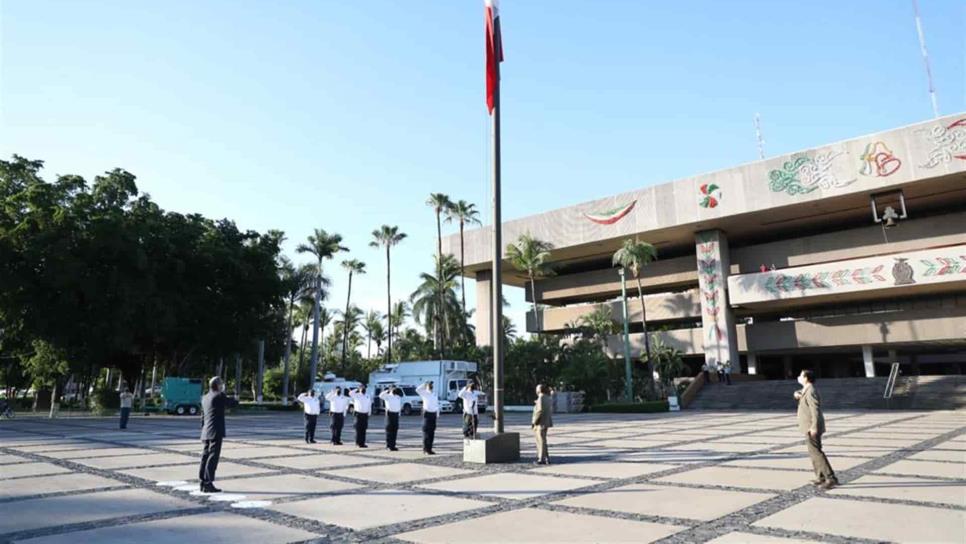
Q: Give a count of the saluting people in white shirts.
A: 6